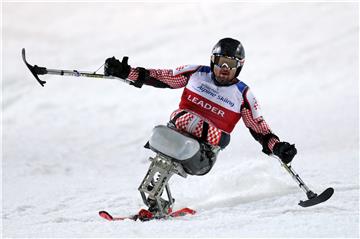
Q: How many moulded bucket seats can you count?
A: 1